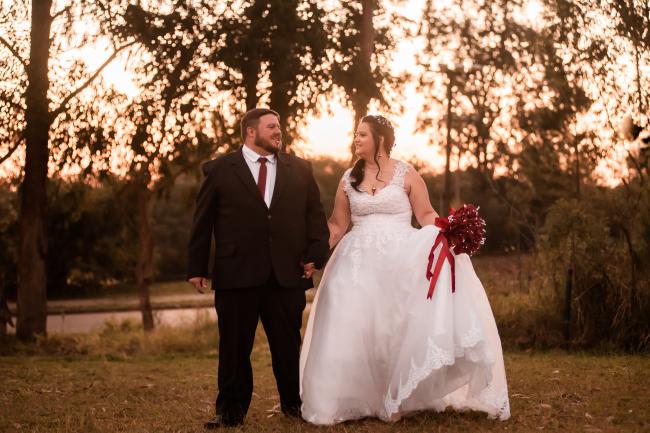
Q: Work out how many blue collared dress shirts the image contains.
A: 0